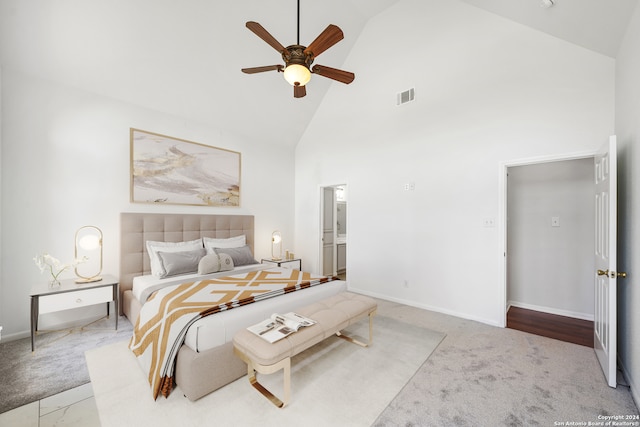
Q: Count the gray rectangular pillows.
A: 2